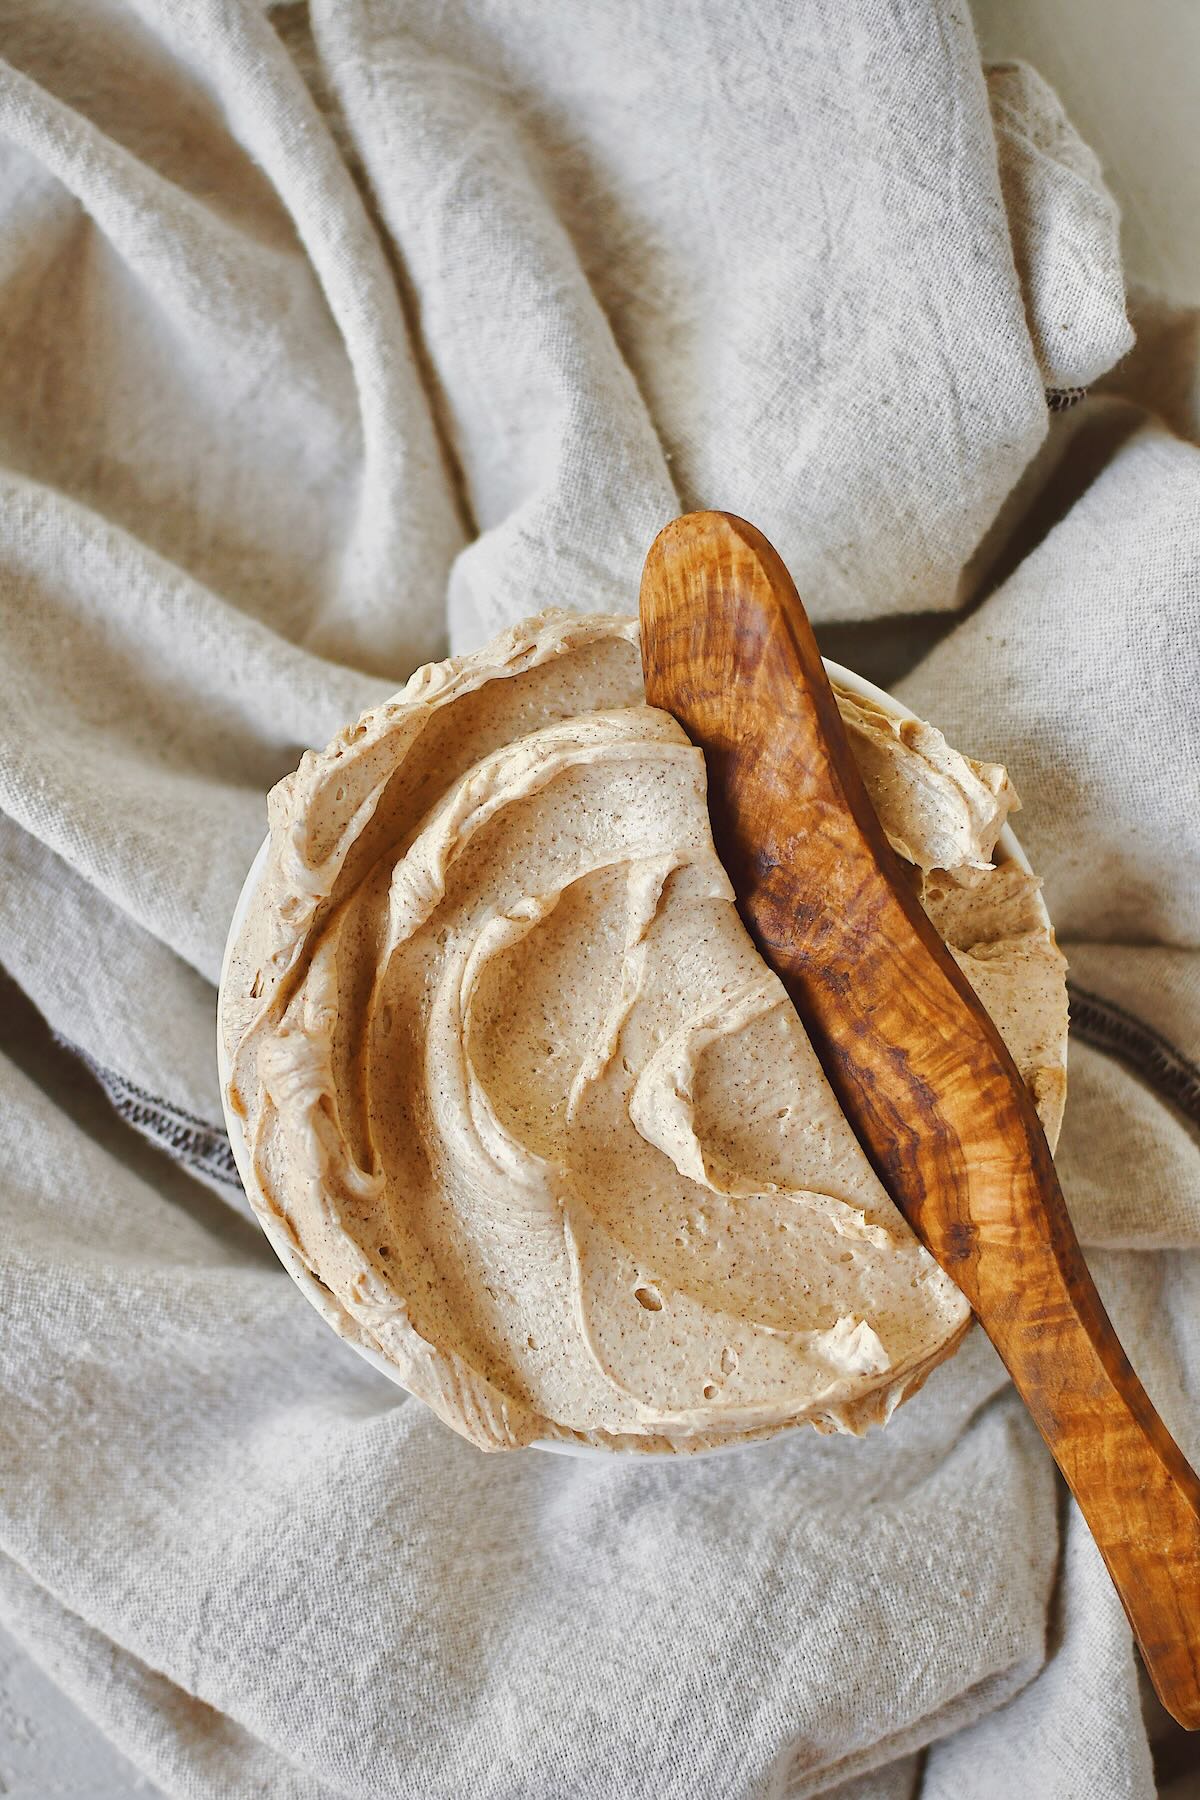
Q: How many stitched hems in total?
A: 3